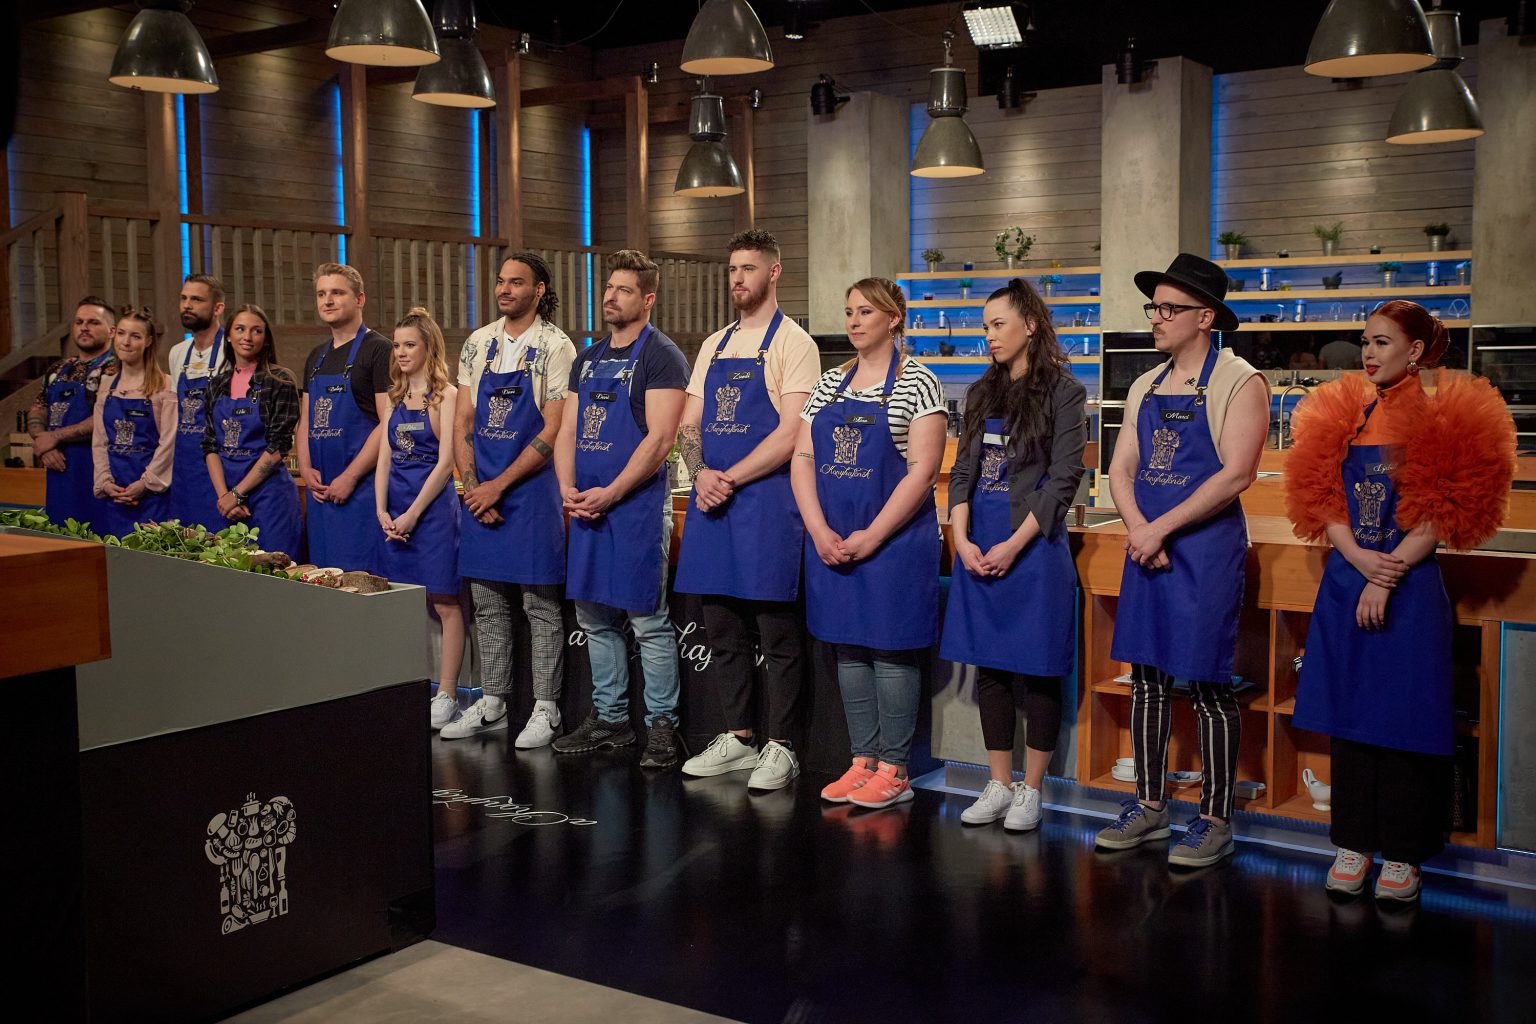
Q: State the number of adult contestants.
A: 13